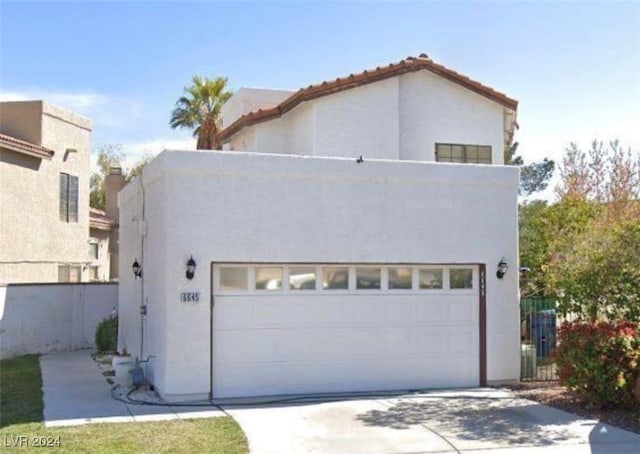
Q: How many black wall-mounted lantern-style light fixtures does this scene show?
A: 3